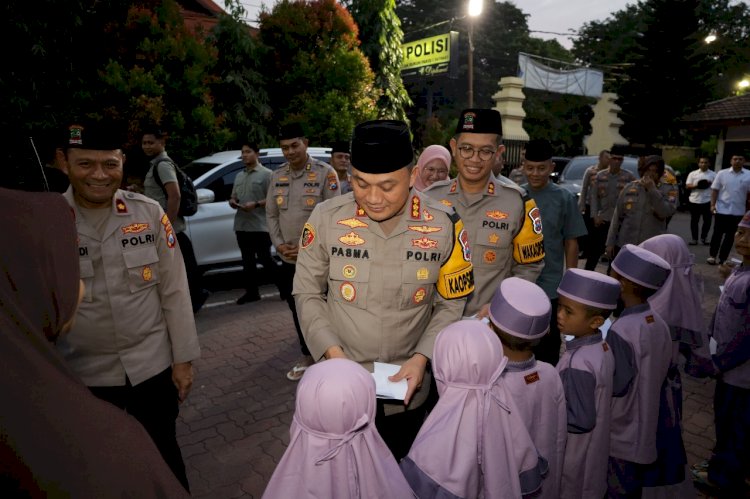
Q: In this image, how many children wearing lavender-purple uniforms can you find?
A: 7